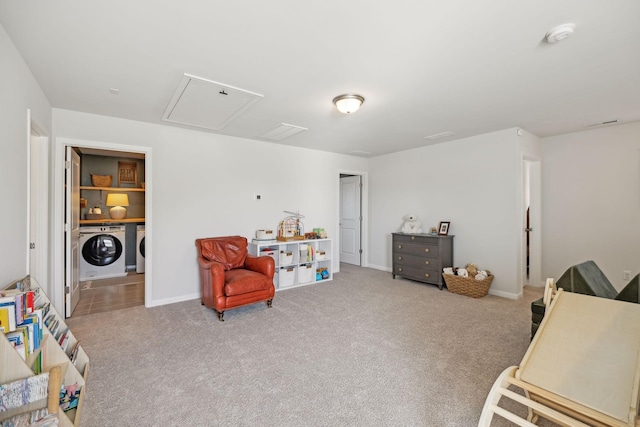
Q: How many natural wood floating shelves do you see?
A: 2